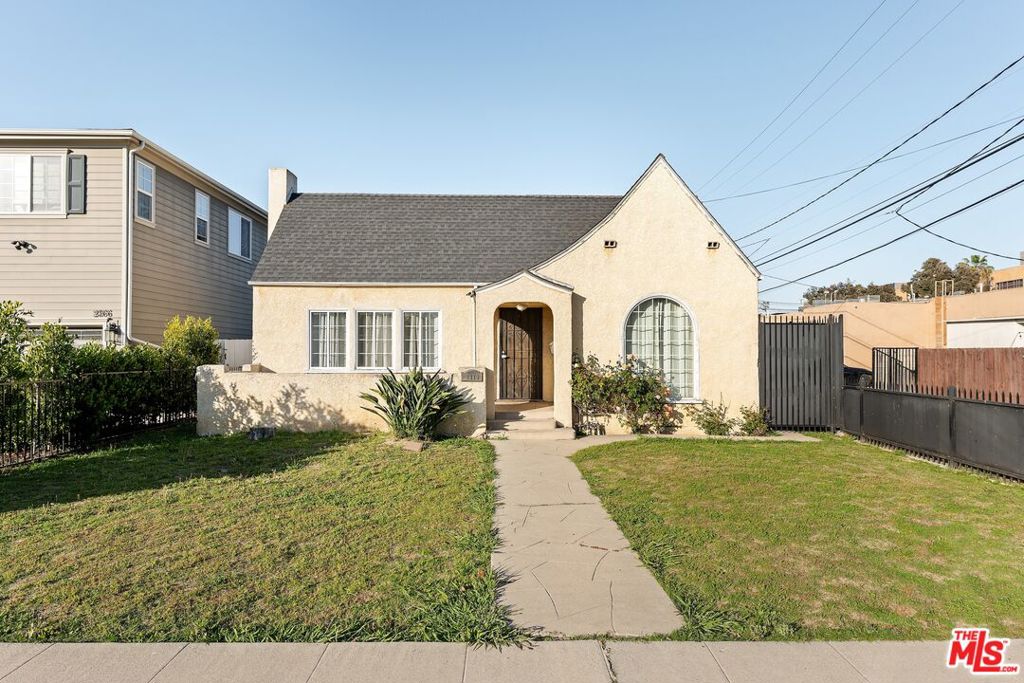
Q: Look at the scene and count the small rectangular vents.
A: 2